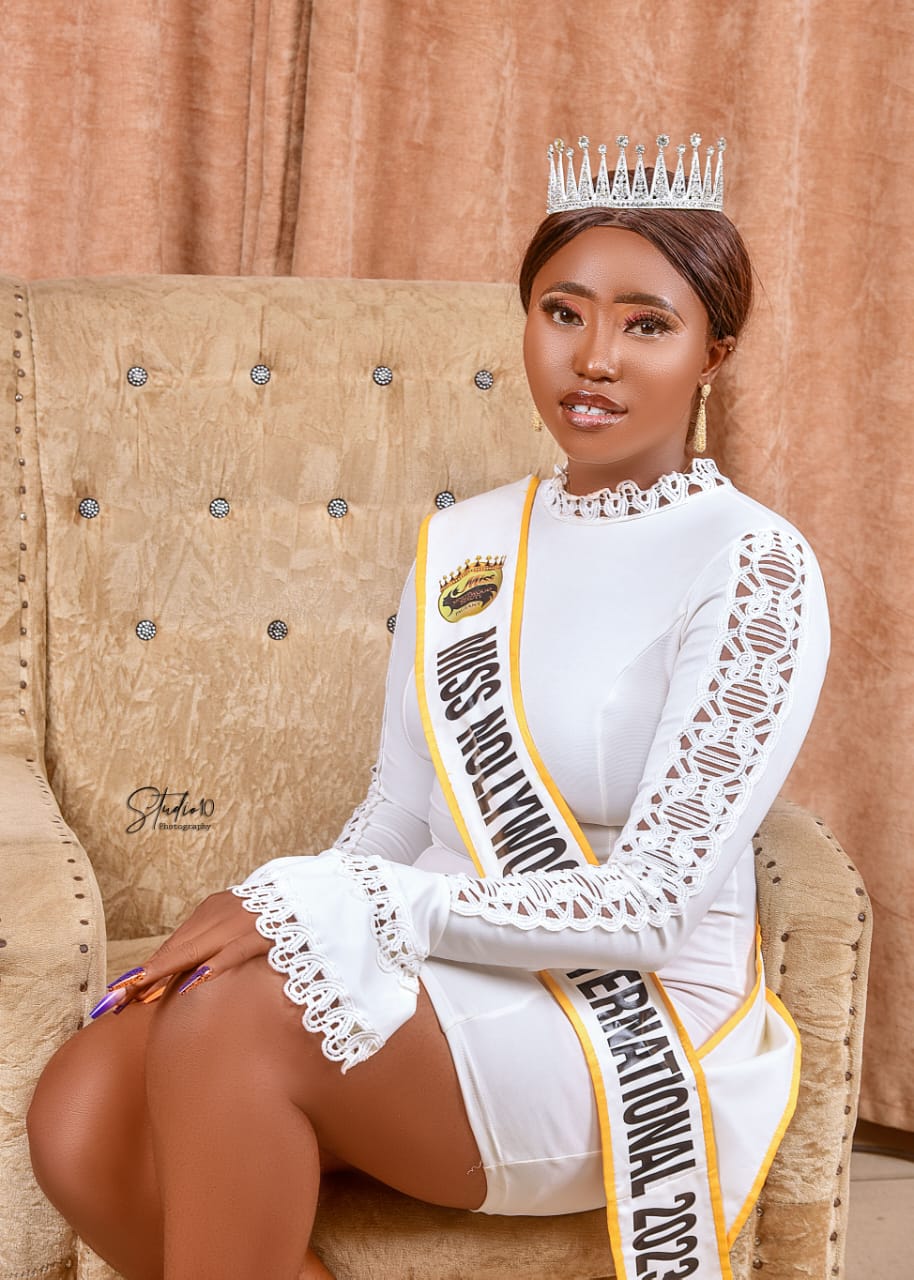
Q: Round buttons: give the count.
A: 11